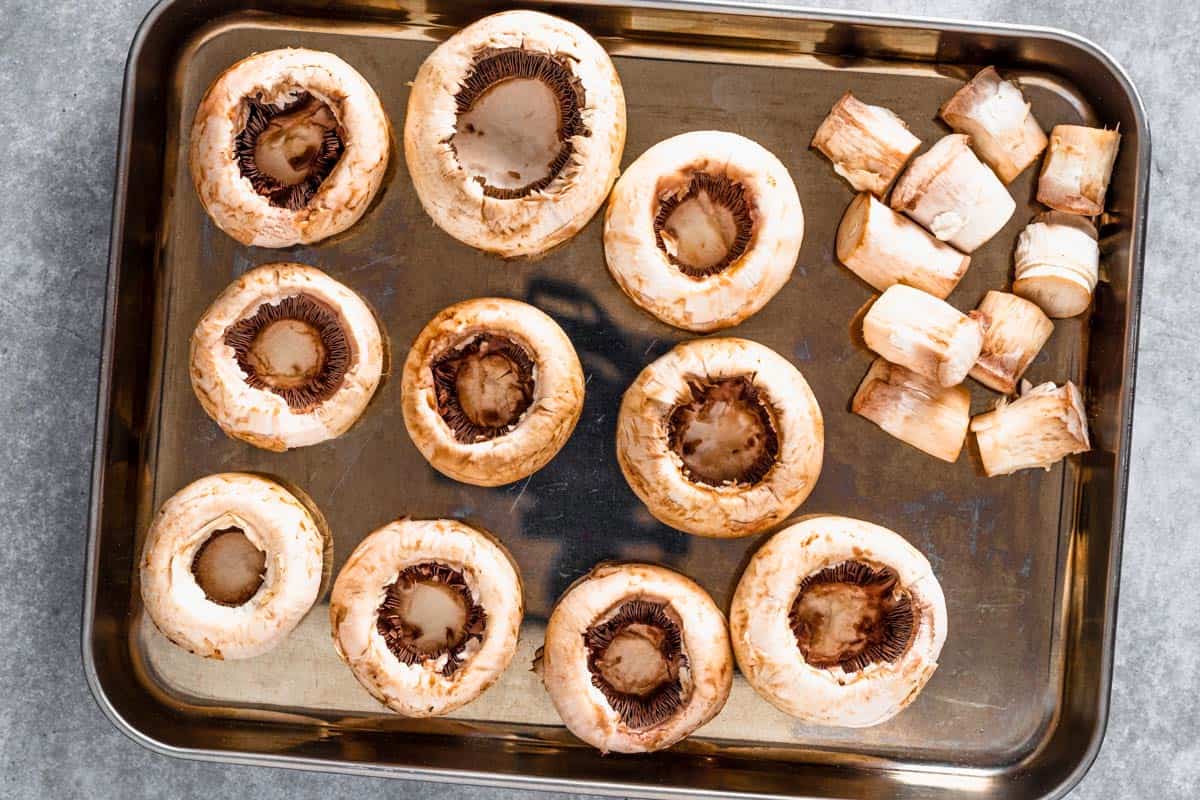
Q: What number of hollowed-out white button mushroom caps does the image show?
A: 10